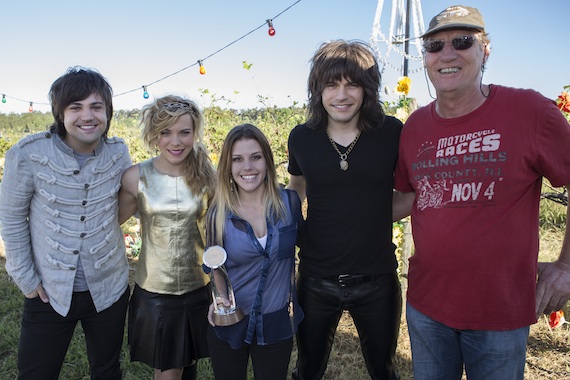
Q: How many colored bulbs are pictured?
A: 5